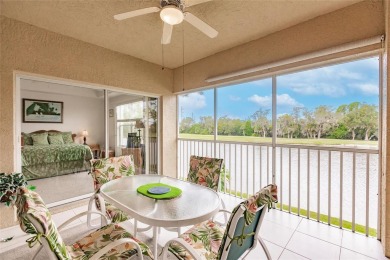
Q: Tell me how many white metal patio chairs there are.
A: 4